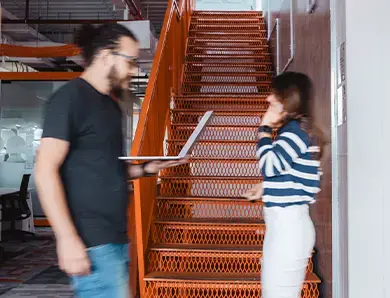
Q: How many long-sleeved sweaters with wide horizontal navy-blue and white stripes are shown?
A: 1